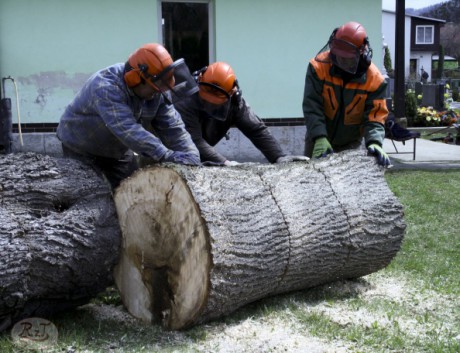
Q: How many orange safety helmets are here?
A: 3